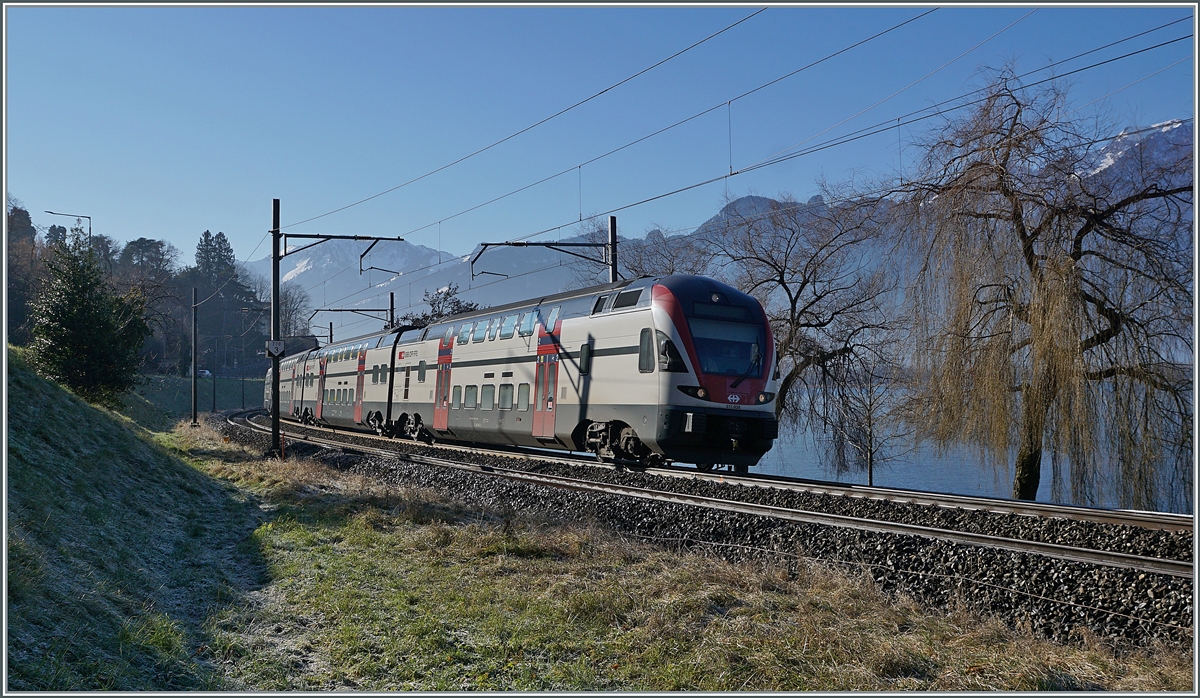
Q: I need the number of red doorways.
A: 5